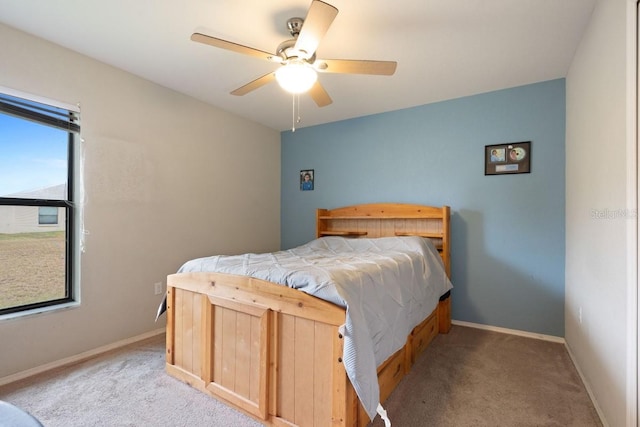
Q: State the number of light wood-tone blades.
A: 5